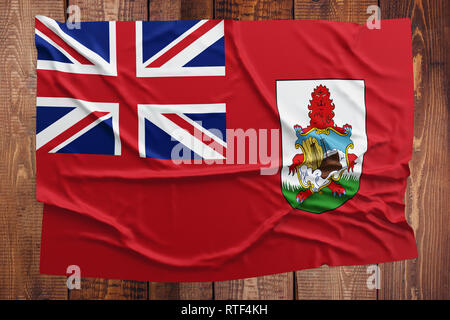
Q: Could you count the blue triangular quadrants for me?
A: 8